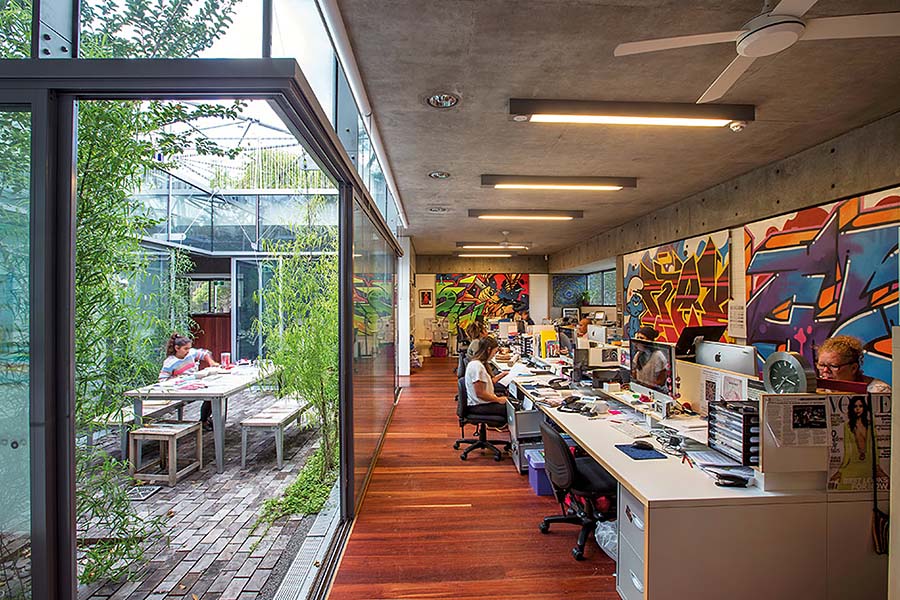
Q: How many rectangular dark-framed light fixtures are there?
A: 5